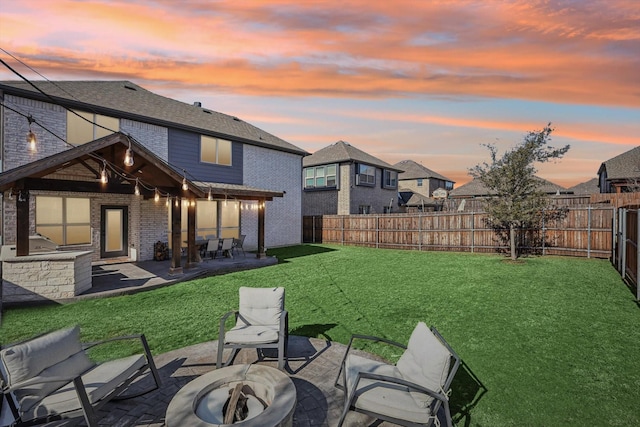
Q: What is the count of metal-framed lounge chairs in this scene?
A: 3